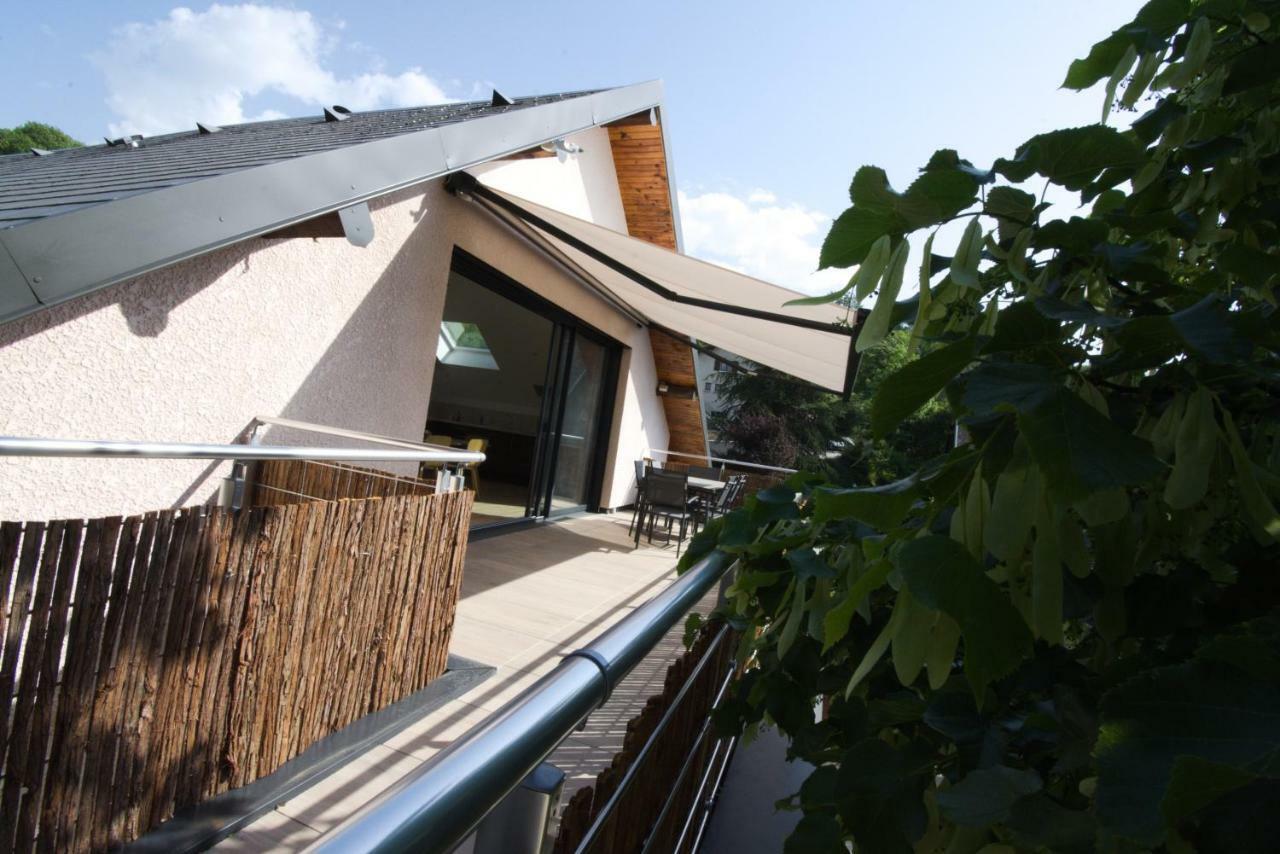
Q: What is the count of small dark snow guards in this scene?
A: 5